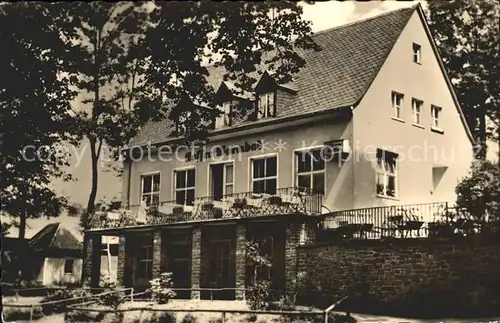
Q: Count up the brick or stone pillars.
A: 6